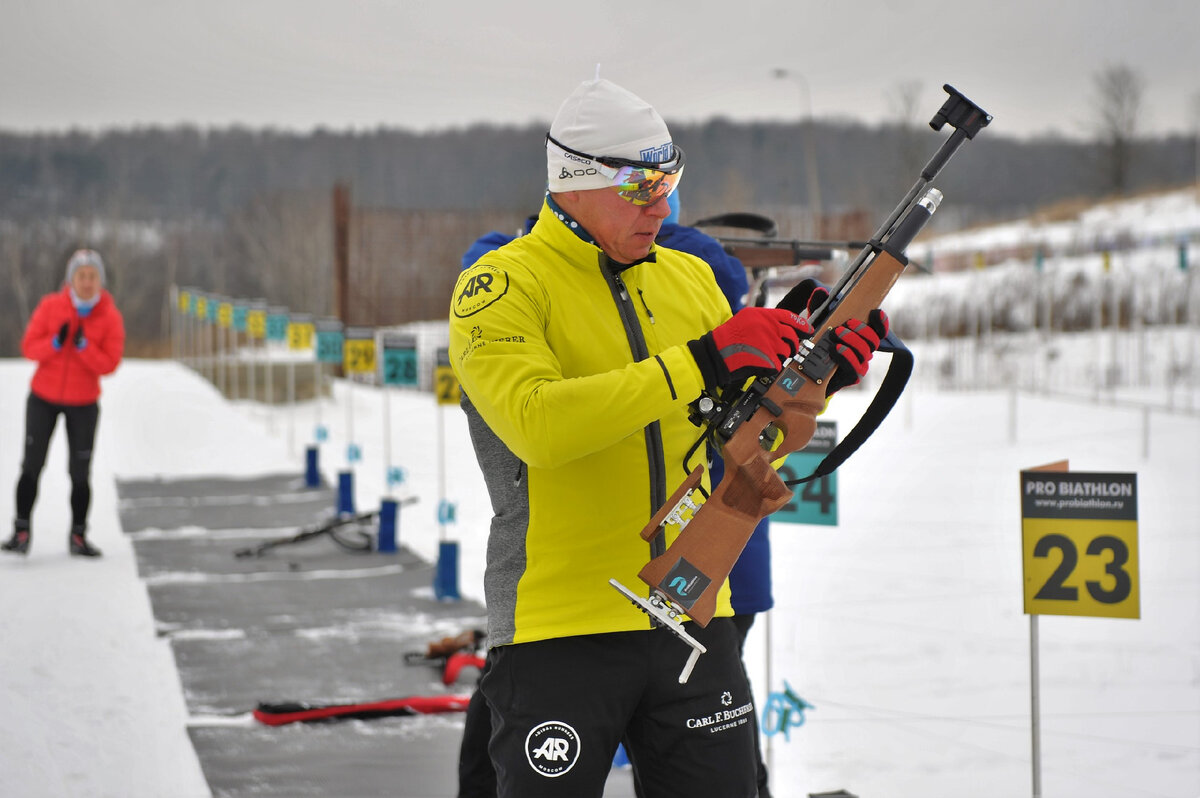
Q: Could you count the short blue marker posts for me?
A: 4